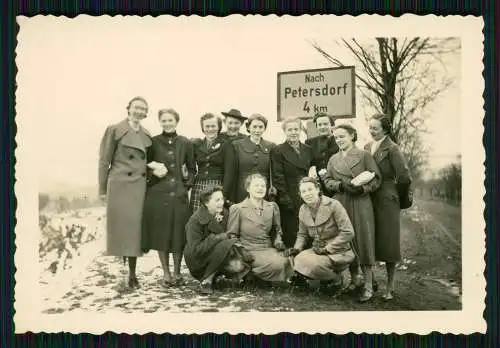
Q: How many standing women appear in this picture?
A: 9